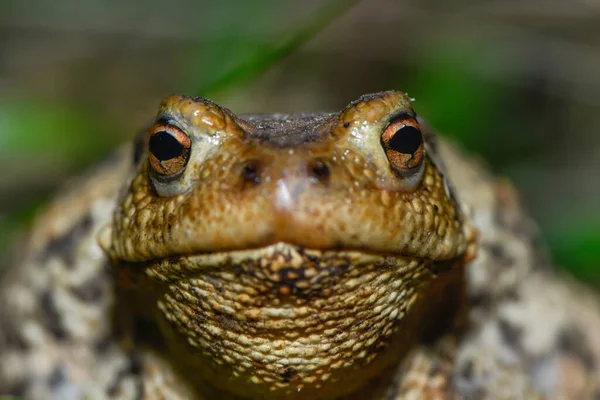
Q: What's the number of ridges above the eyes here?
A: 2